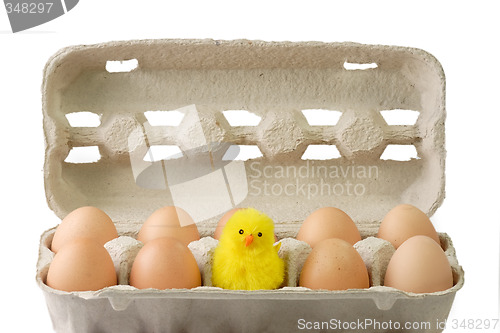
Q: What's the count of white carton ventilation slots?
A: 12